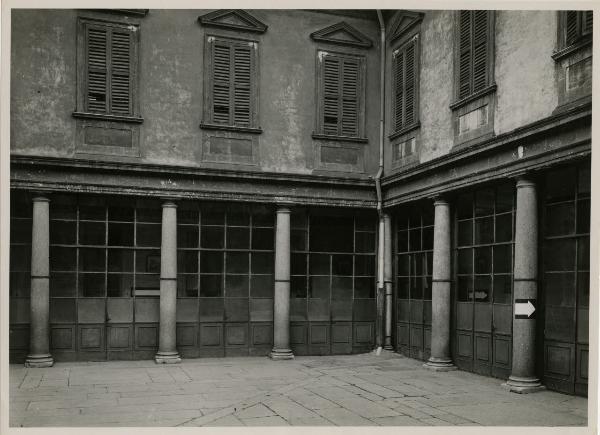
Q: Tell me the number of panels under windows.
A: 6